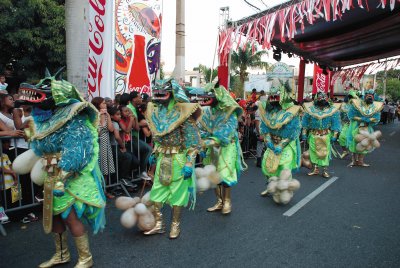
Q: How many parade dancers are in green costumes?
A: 7